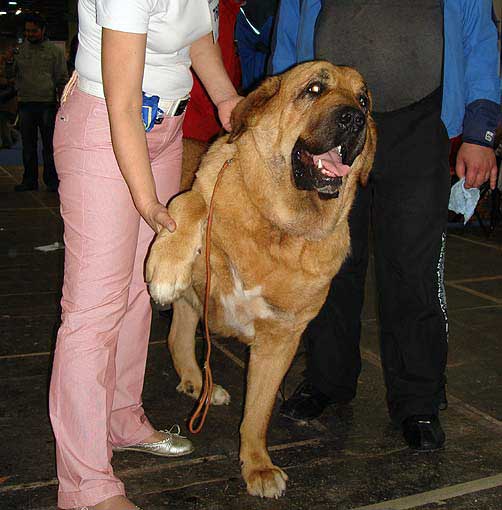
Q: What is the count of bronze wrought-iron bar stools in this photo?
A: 0